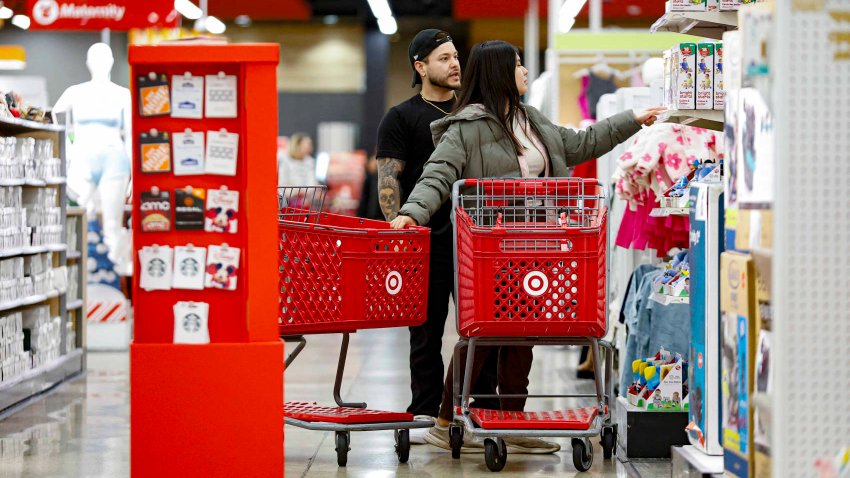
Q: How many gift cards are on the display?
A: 13